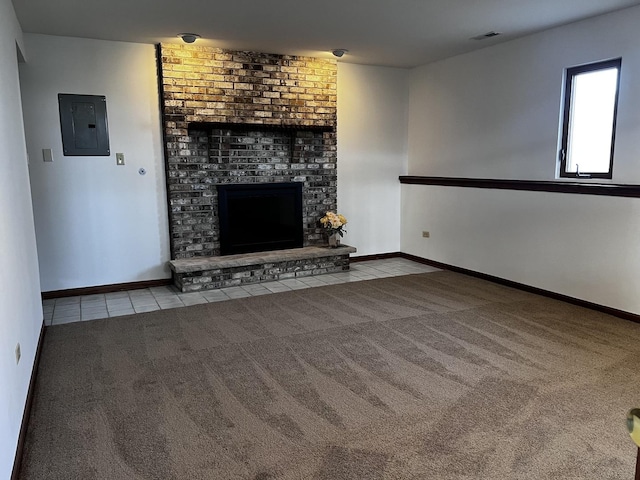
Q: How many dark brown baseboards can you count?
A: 4